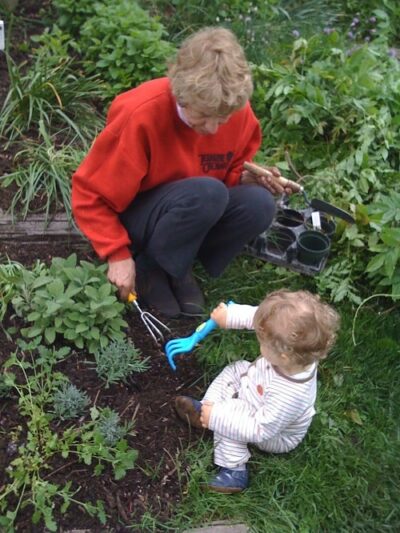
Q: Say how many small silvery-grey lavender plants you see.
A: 3